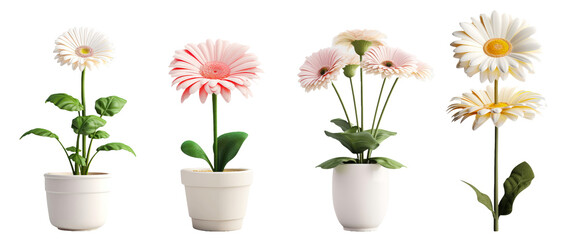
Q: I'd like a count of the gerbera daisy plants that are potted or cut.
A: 4